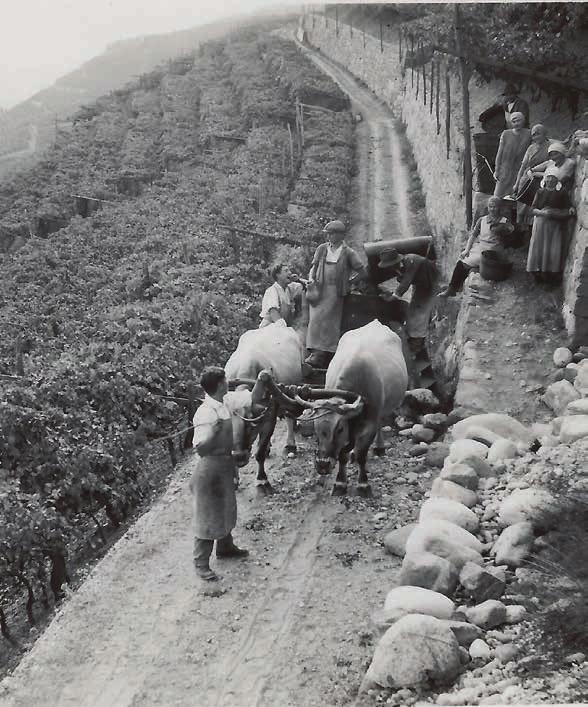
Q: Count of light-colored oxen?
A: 2